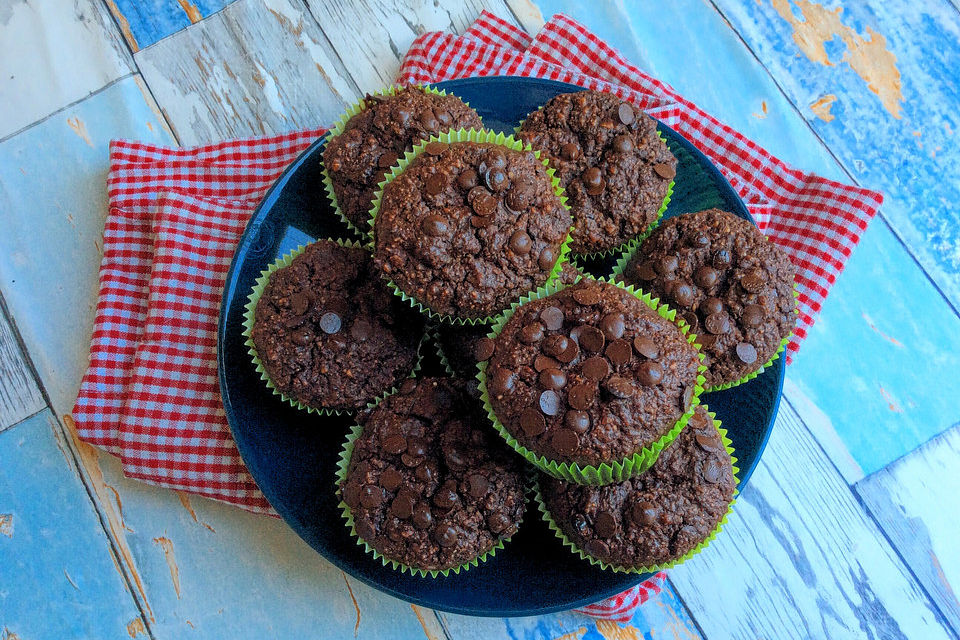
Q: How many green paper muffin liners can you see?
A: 9